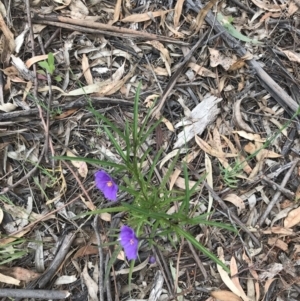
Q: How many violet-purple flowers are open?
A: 2